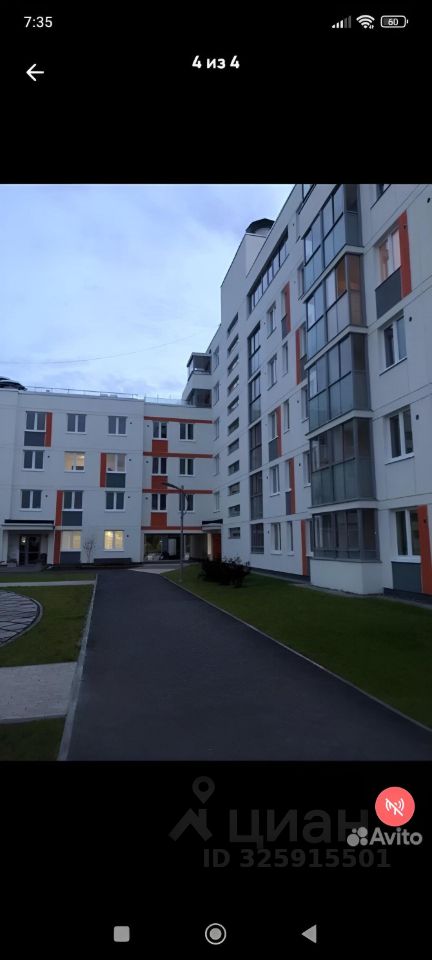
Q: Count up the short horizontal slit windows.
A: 11